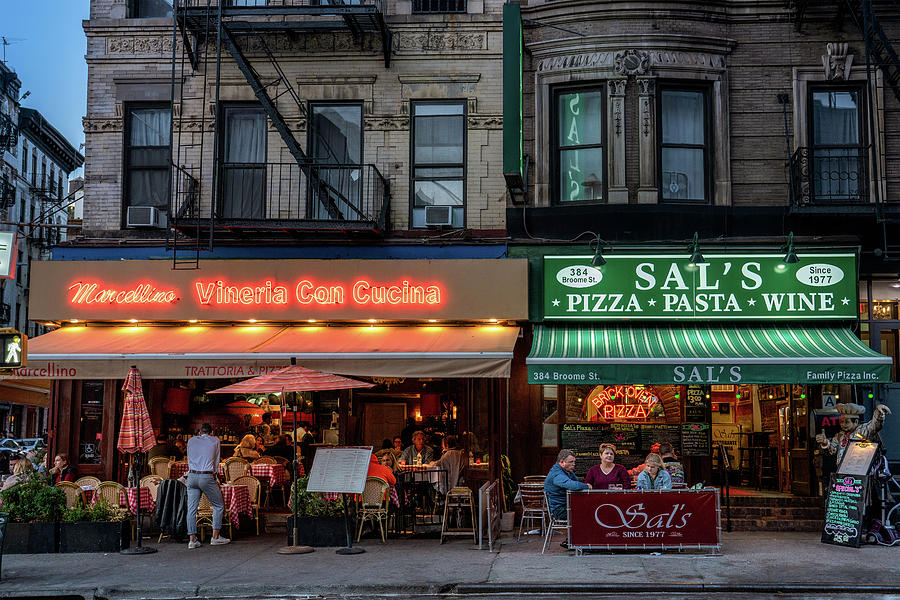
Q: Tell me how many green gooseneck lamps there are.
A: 3